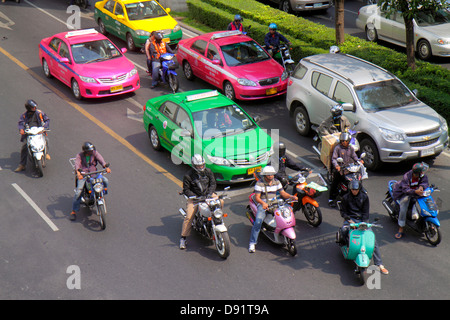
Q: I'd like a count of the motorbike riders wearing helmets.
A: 12